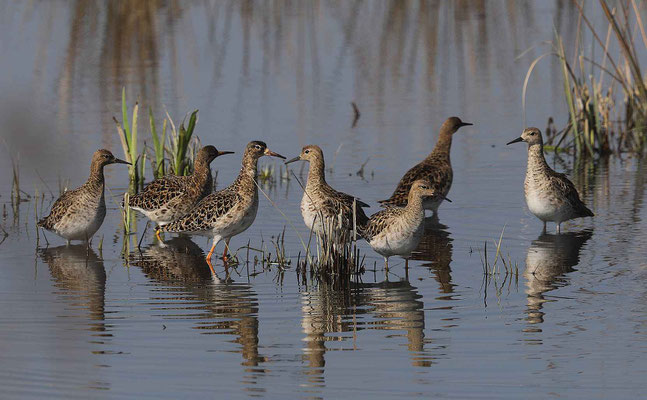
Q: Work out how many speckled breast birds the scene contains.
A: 7